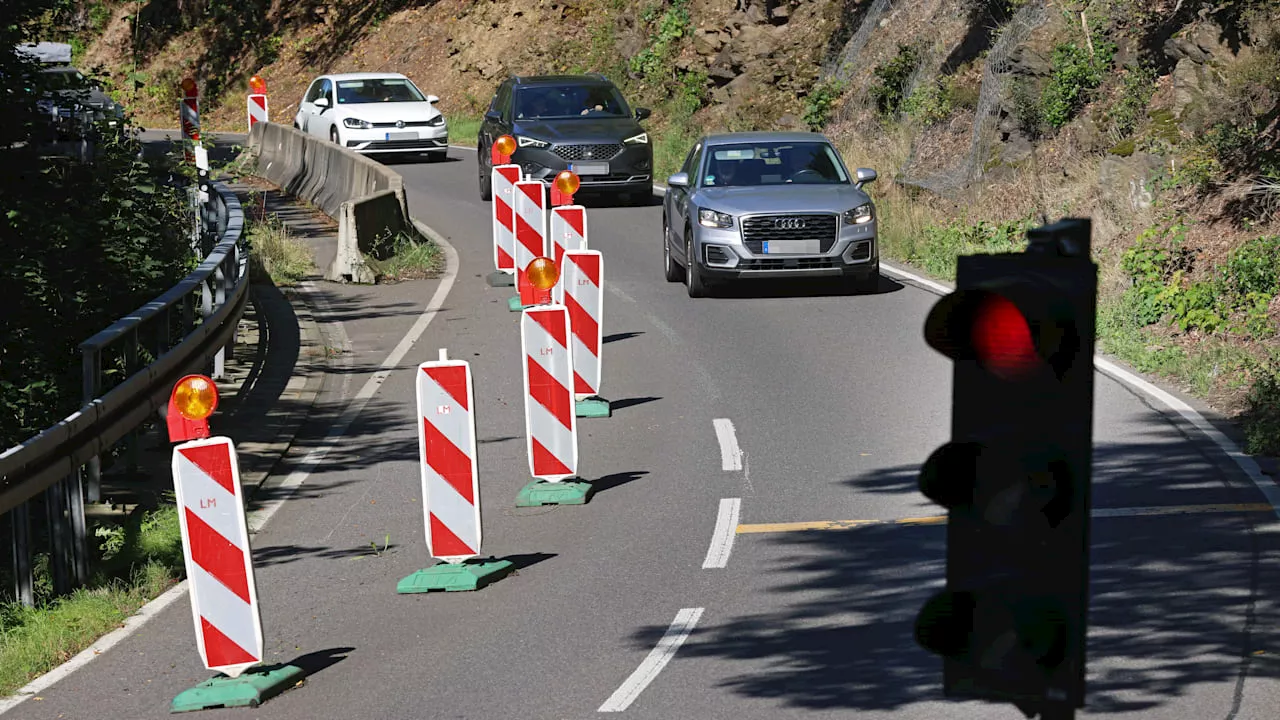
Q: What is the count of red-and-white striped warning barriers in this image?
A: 9